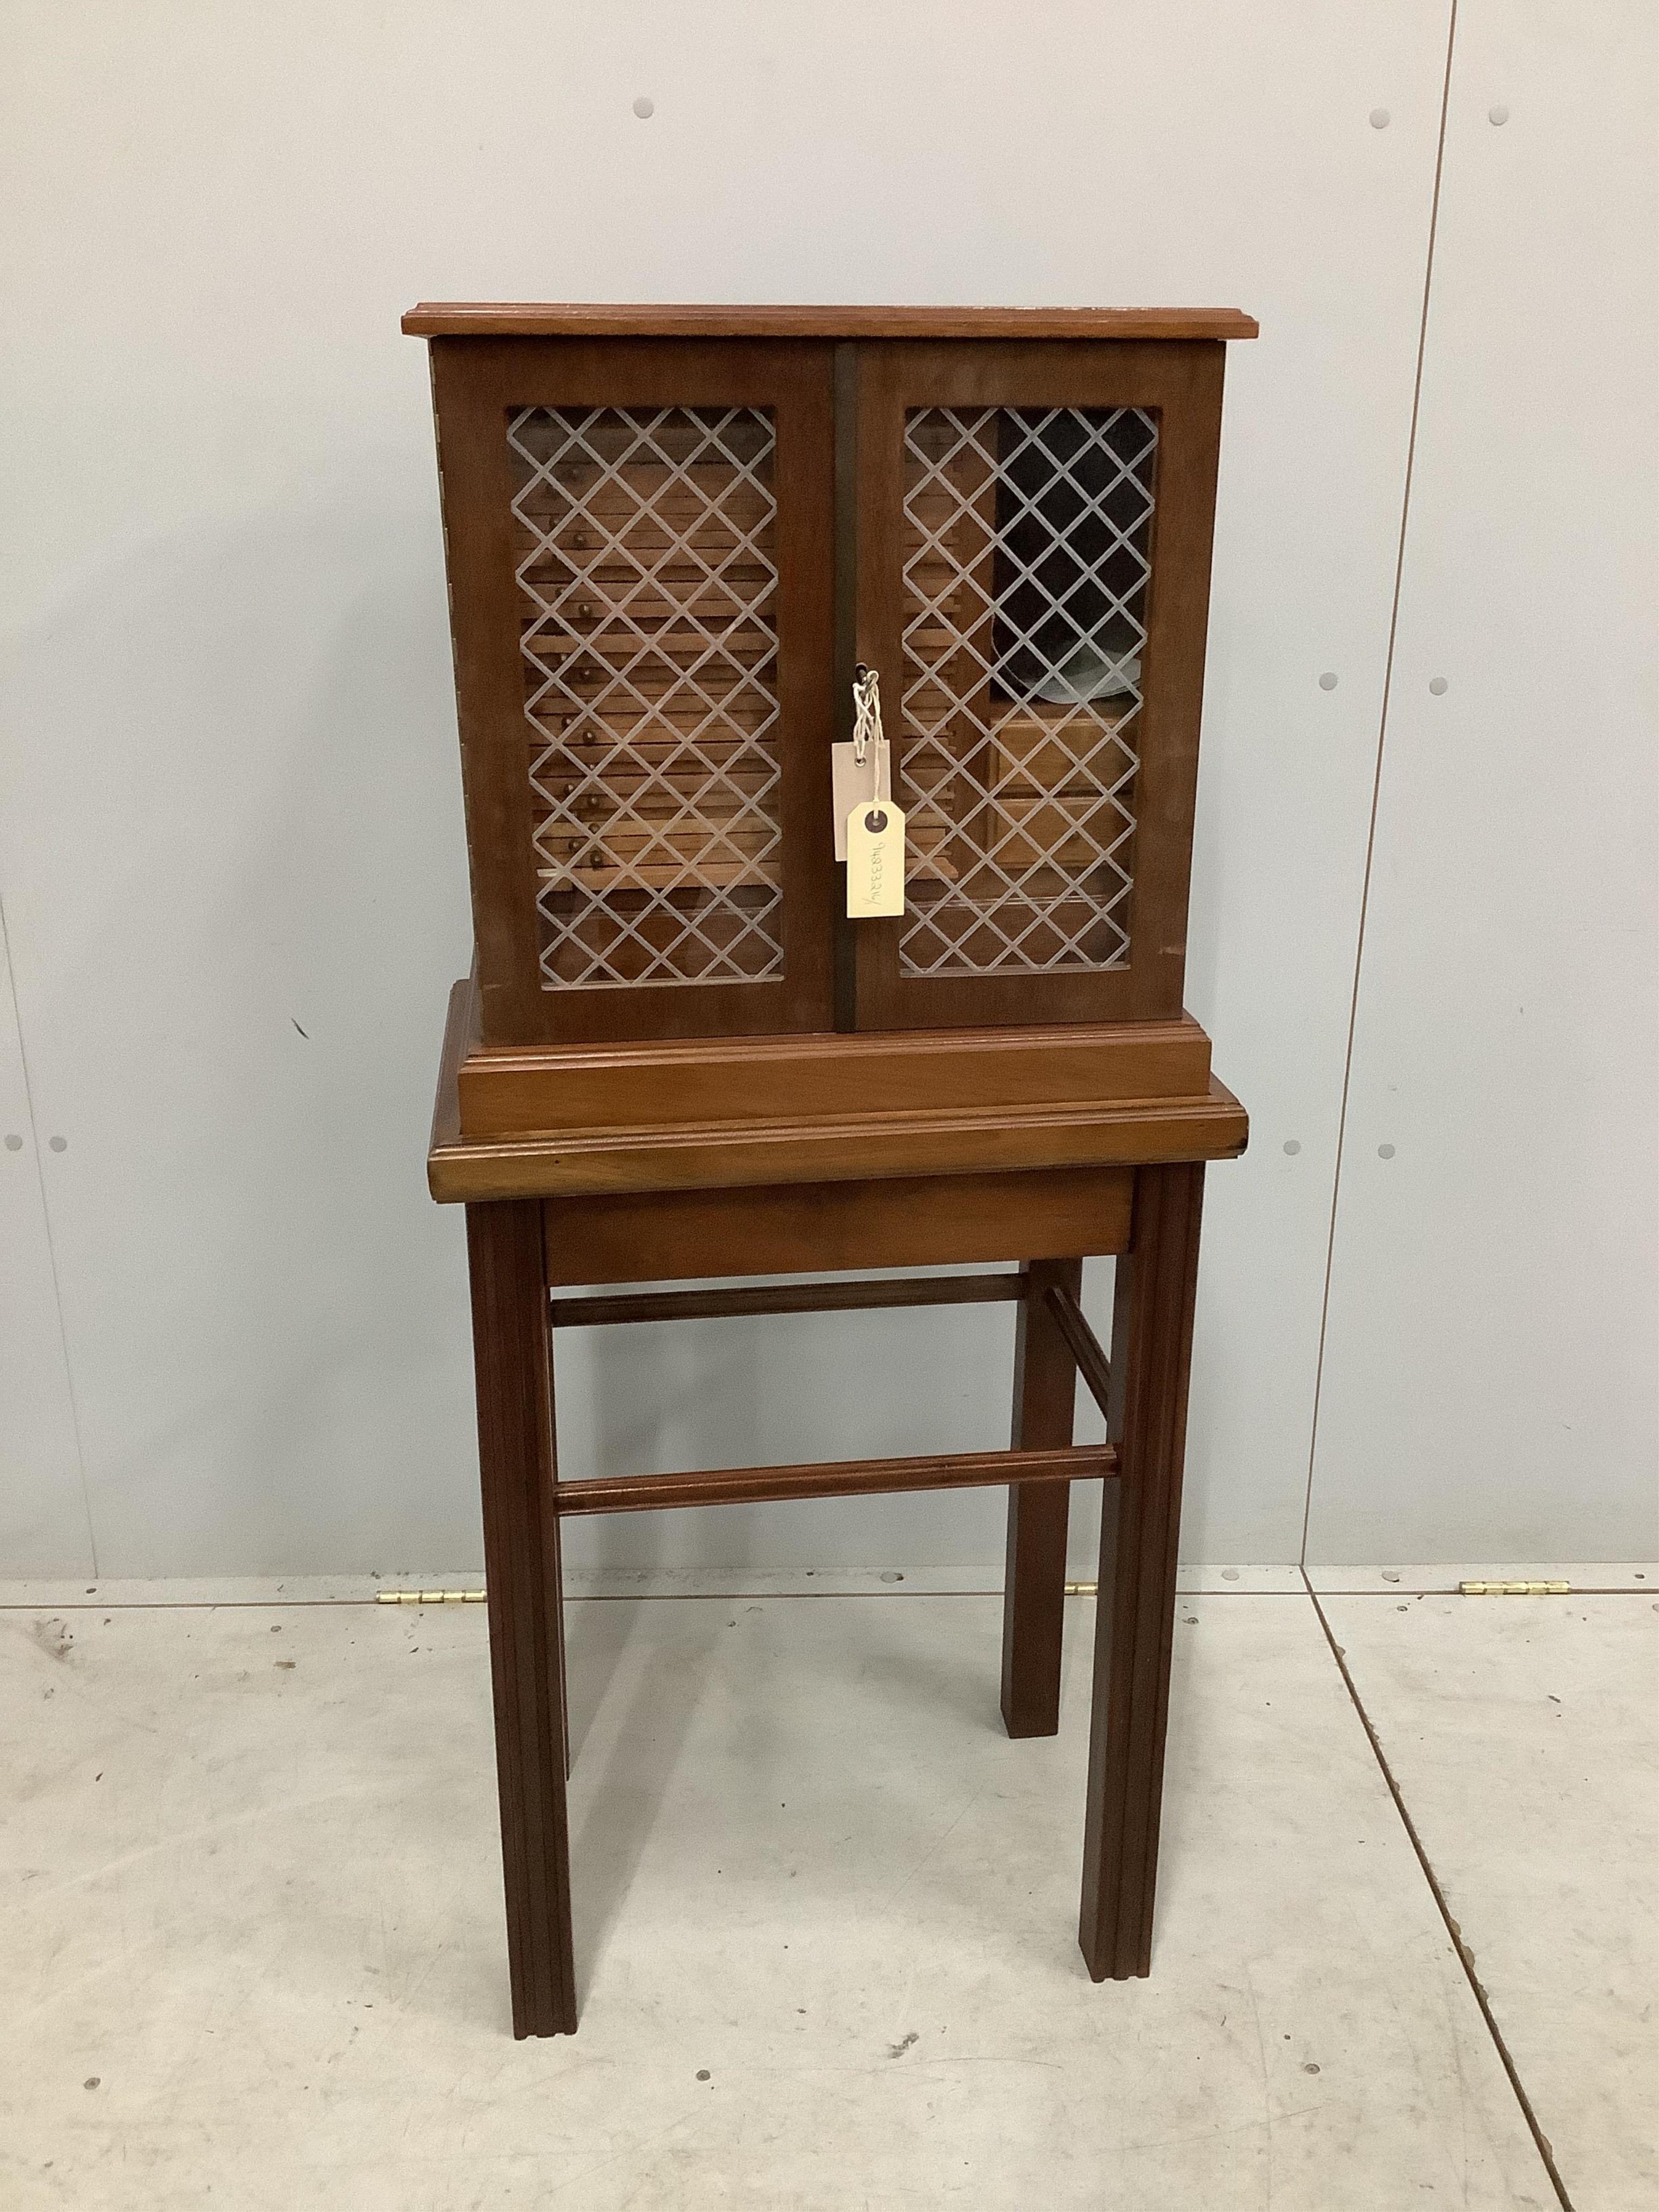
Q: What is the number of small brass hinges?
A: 3